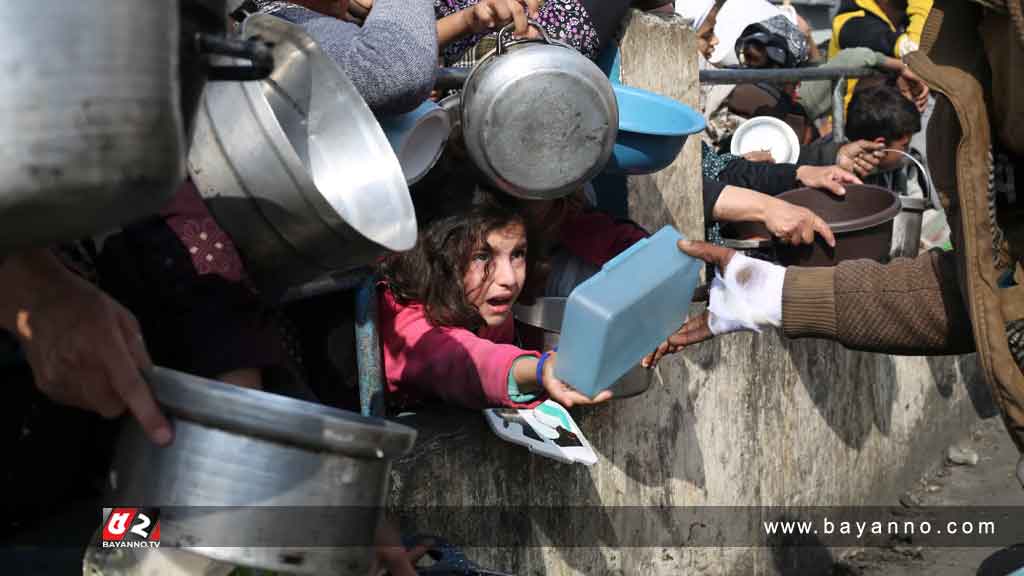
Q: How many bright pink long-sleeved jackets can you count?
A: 1